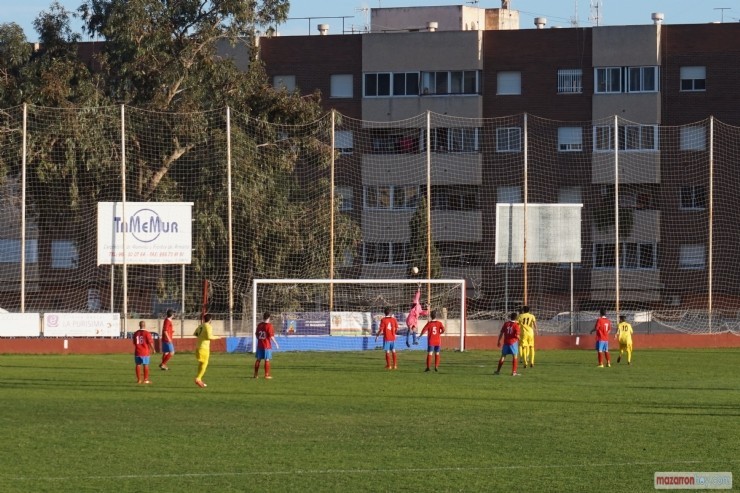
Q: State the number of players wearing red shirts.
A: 7